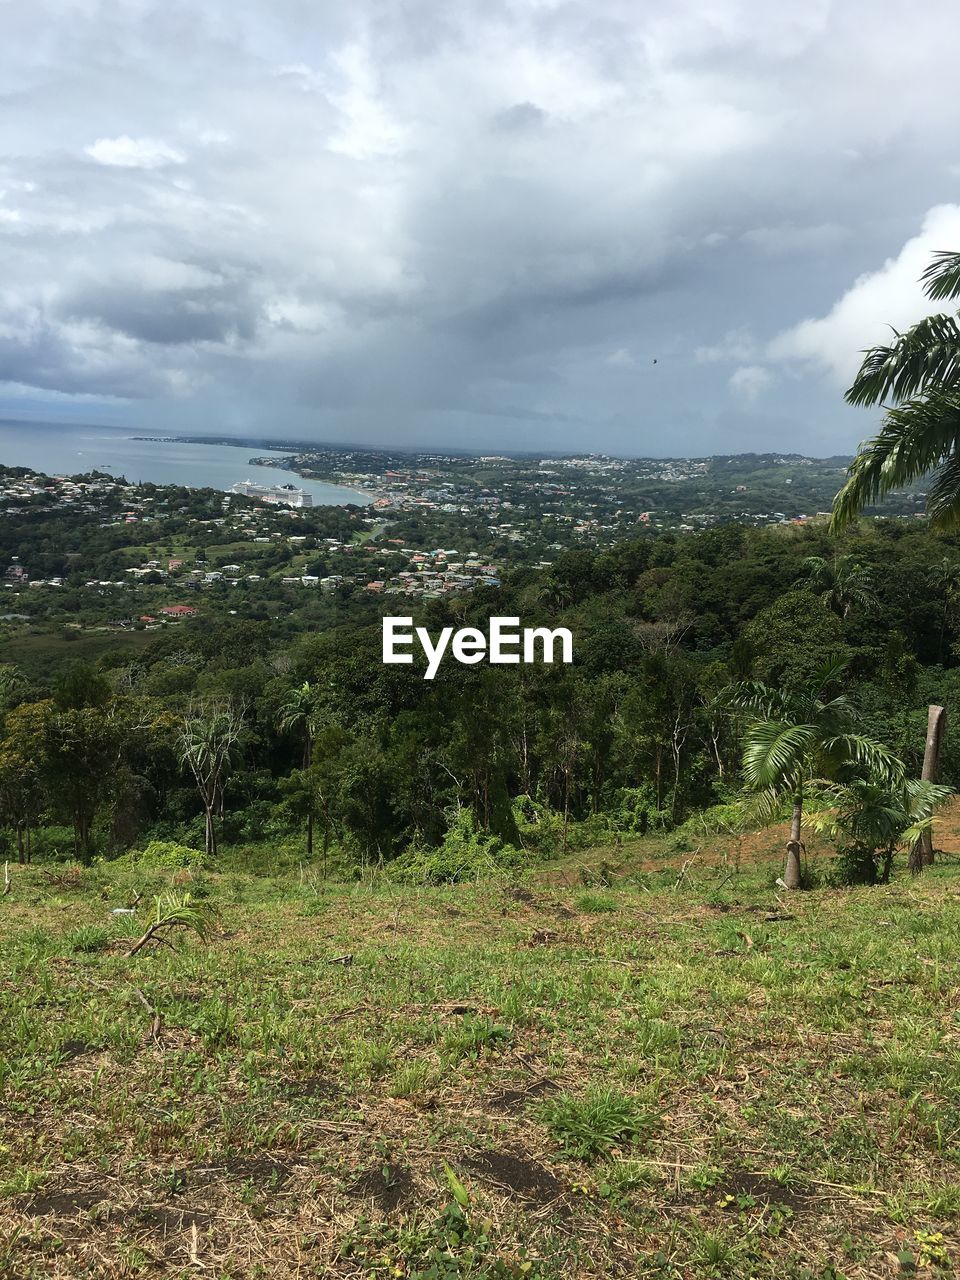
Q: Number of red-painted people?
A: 0